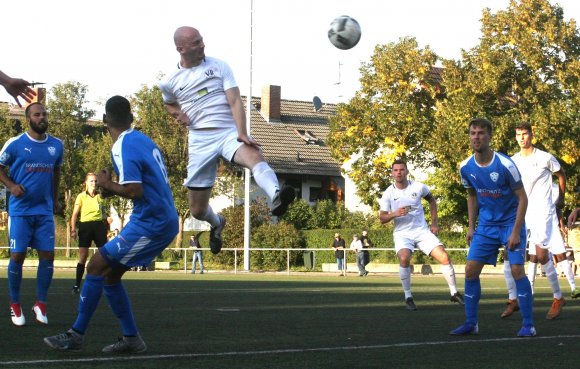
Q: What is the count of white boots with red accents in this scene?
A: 2